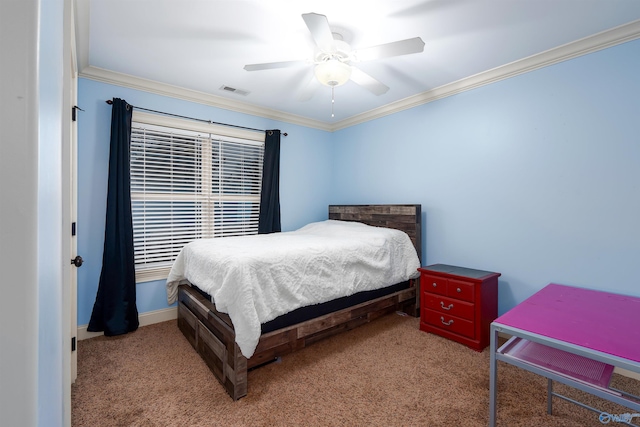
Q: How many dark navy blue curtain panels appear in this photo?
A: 2